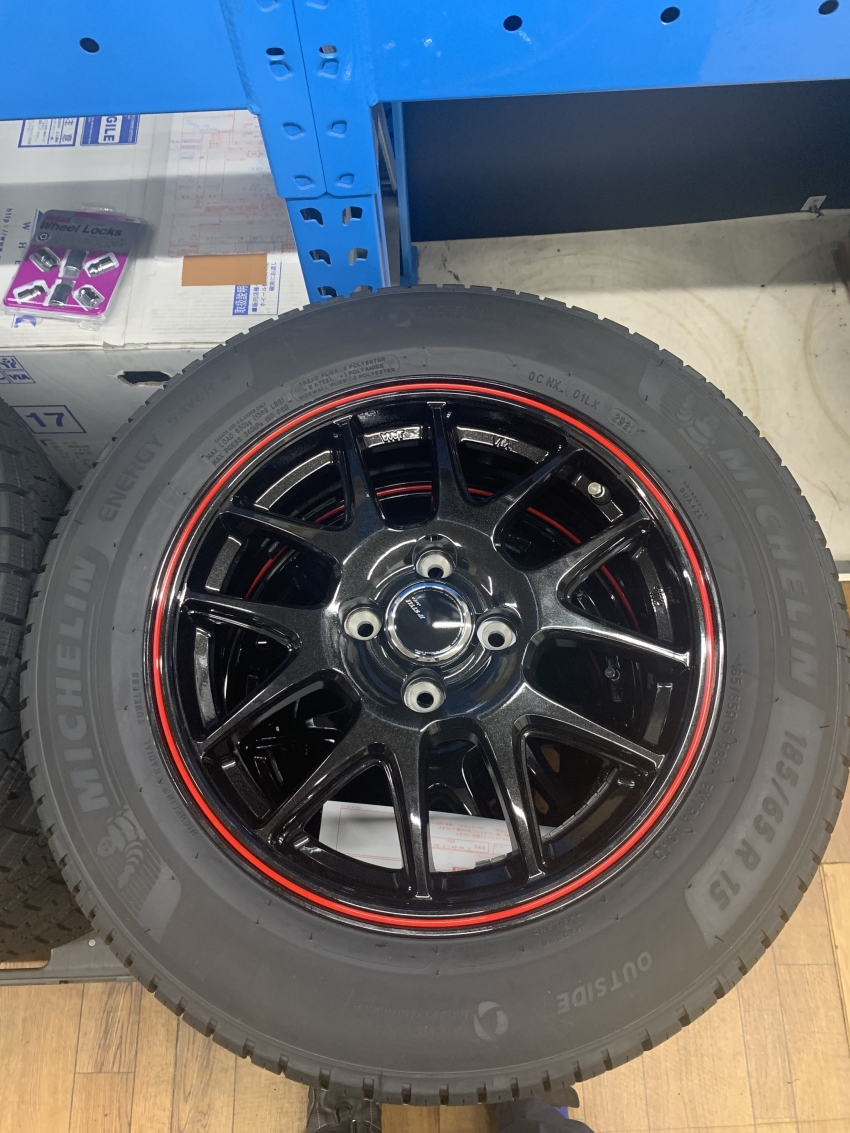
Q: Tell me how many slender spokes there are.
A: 12